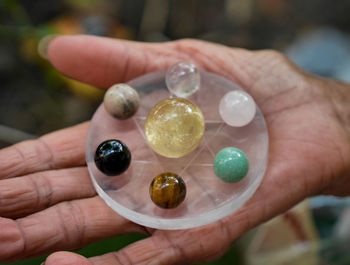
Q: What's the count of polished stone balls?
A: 7